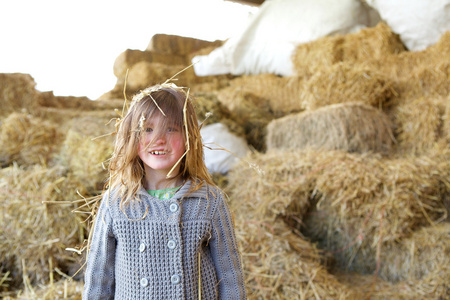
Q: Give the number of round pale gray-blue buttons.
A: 5